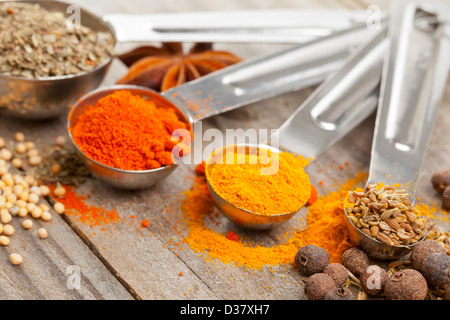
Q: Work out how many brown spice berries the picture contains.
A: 11